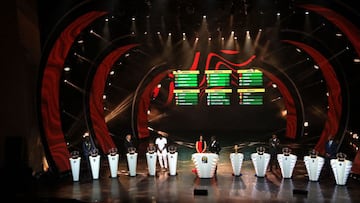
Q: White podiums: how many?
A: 12